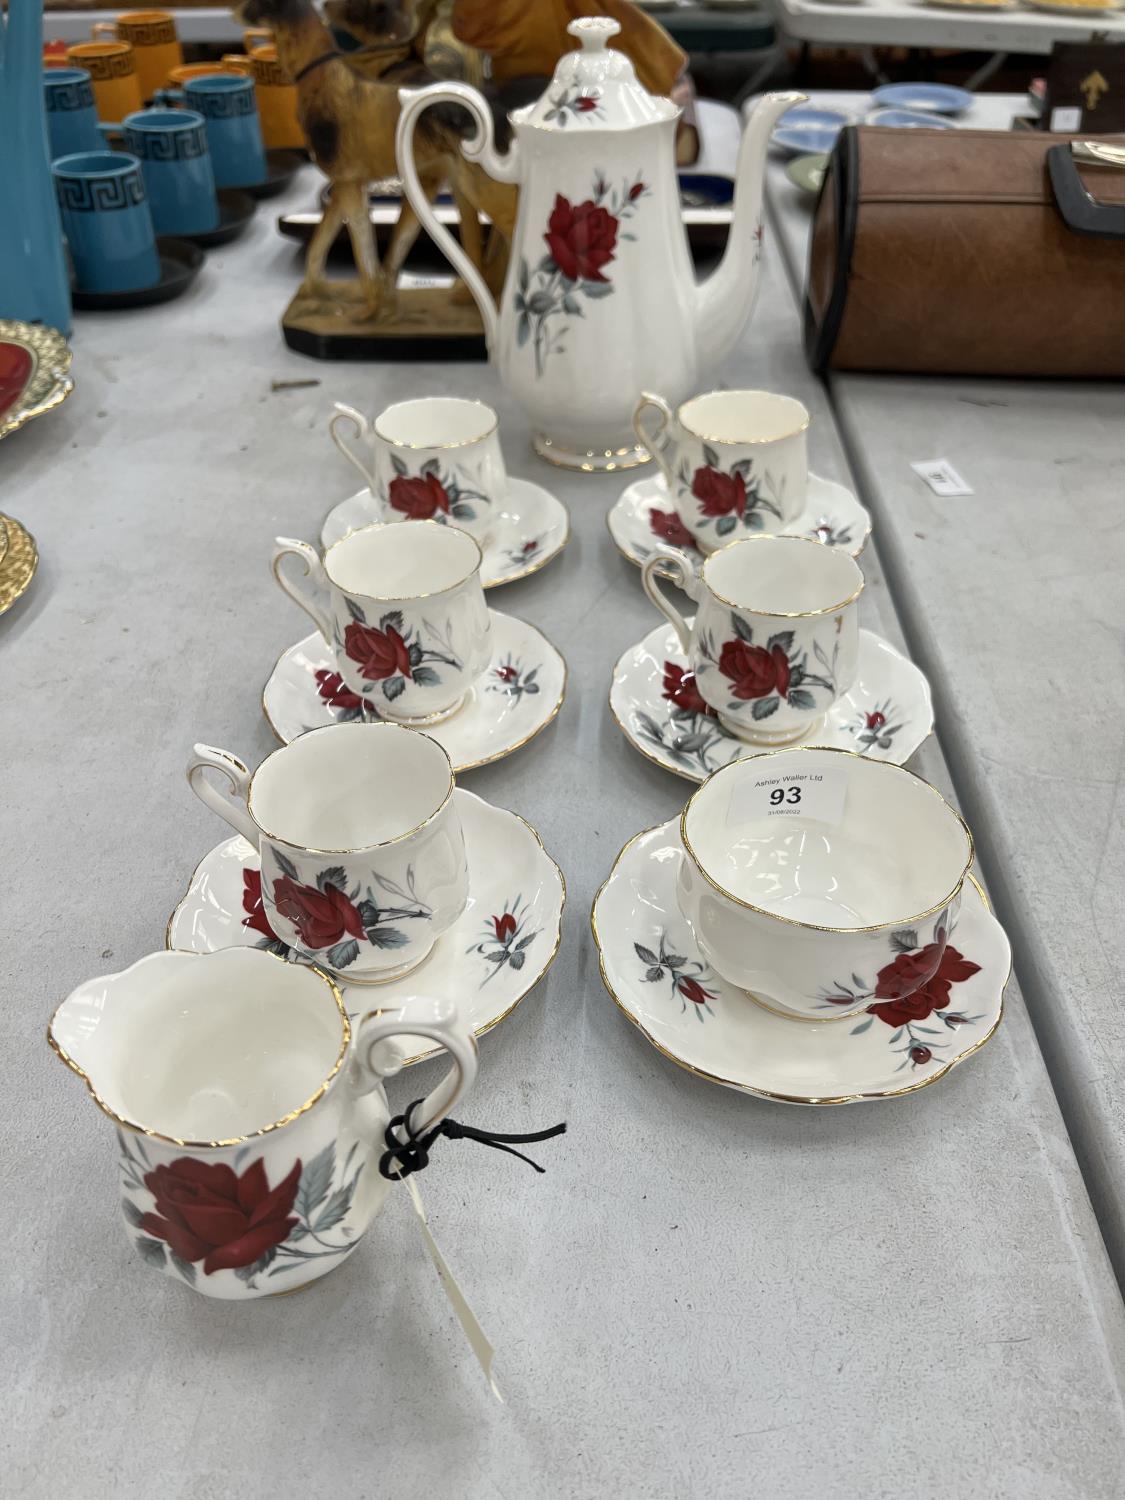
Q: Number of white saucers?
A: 6